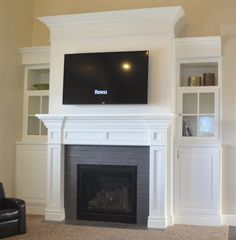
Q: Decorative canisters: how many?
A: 2